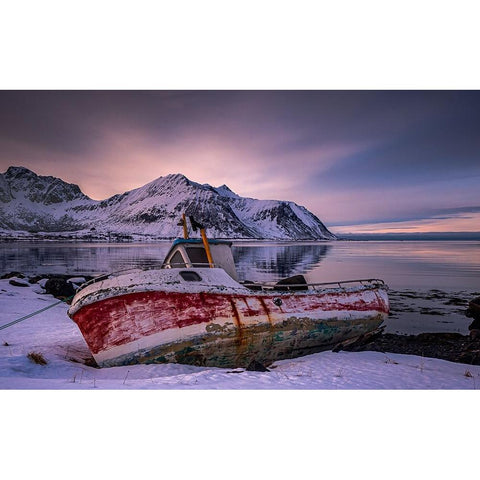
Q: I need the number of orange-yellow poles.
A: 2